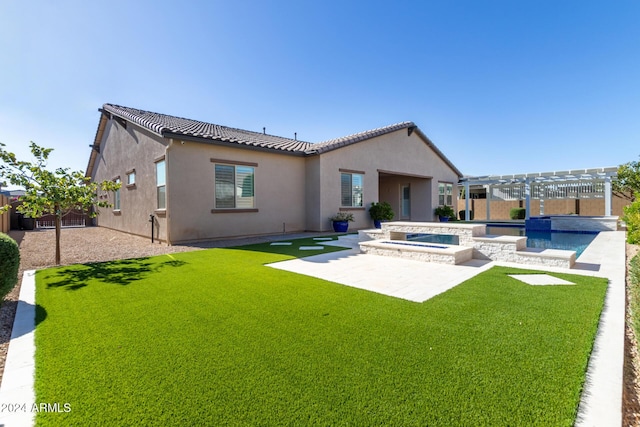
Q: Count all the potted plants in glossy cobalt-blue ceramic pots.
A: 3